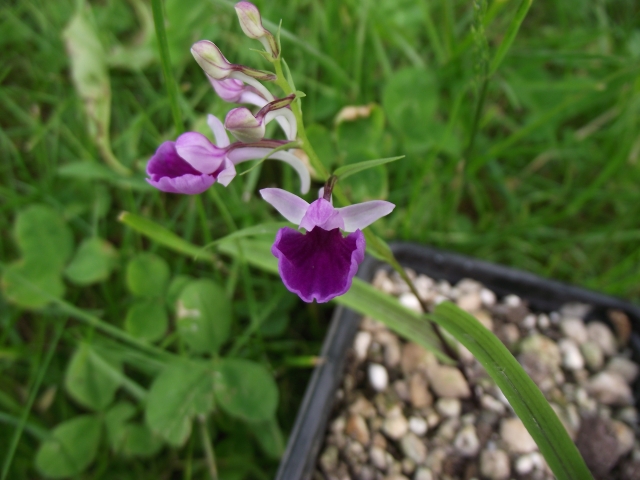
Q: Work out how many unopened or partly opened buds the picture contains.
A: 4